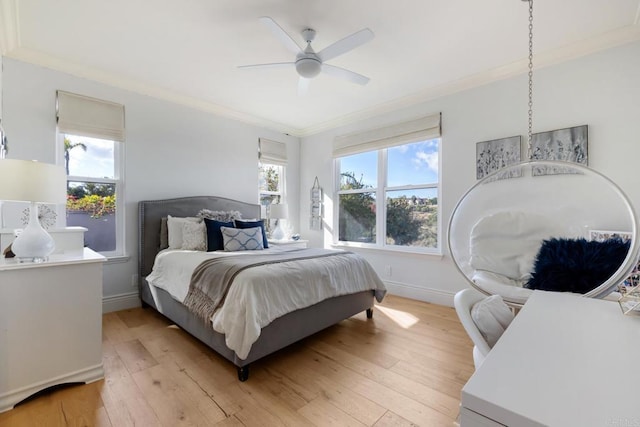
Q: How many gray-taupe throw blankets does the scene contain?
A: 1